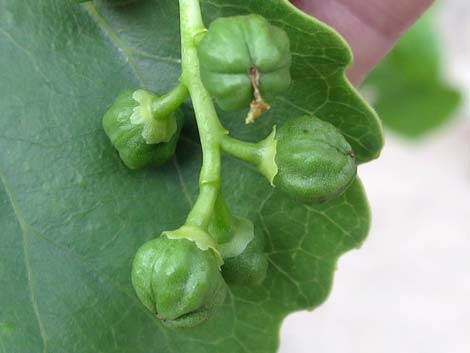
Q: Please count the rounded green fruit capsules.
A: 5